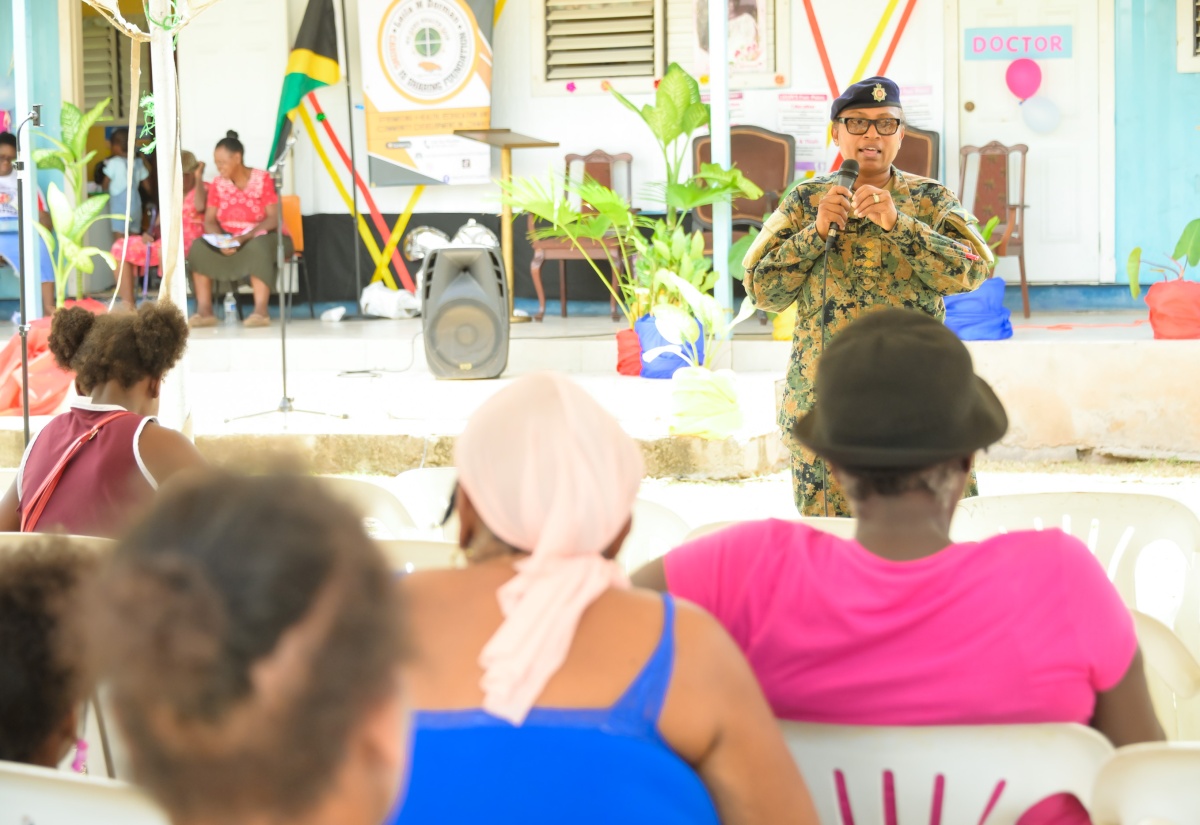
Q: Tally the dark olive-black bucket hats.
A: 1